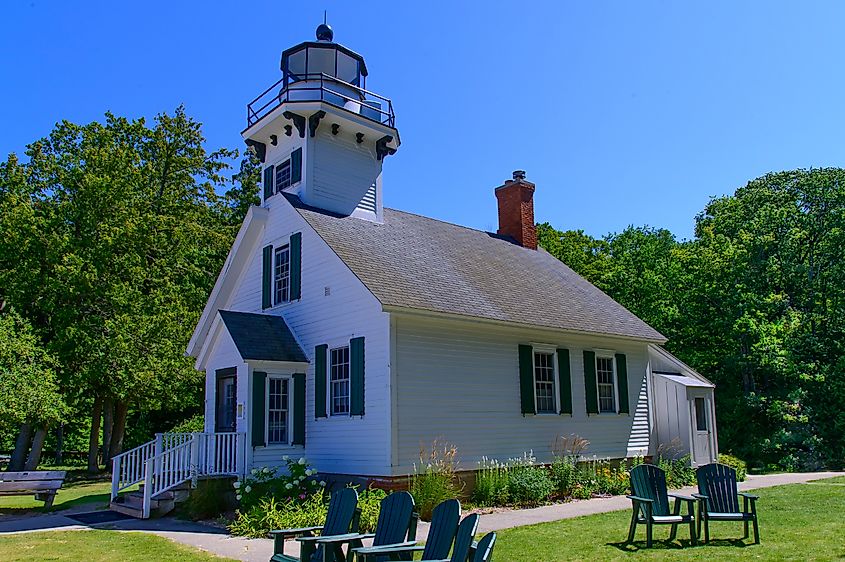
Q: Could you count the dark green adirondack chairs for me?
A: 7